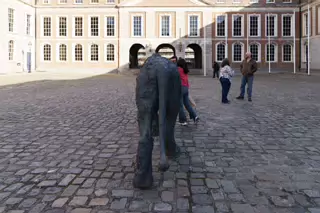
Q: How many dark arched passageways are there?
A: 3